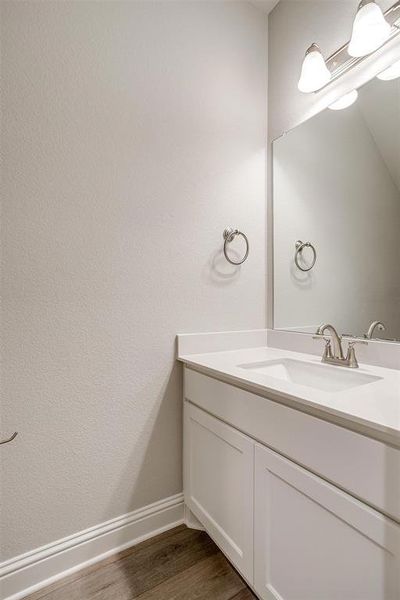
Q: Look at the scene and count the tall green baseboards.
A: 0